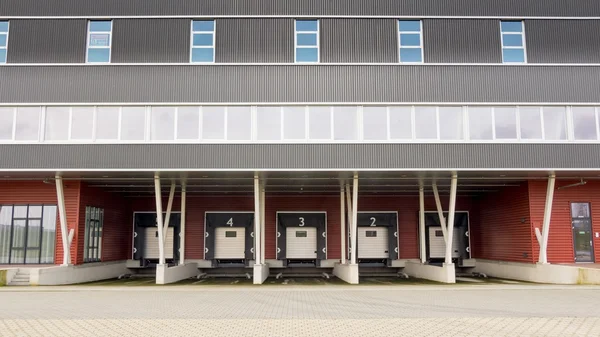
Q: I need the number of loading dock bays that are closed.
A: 5